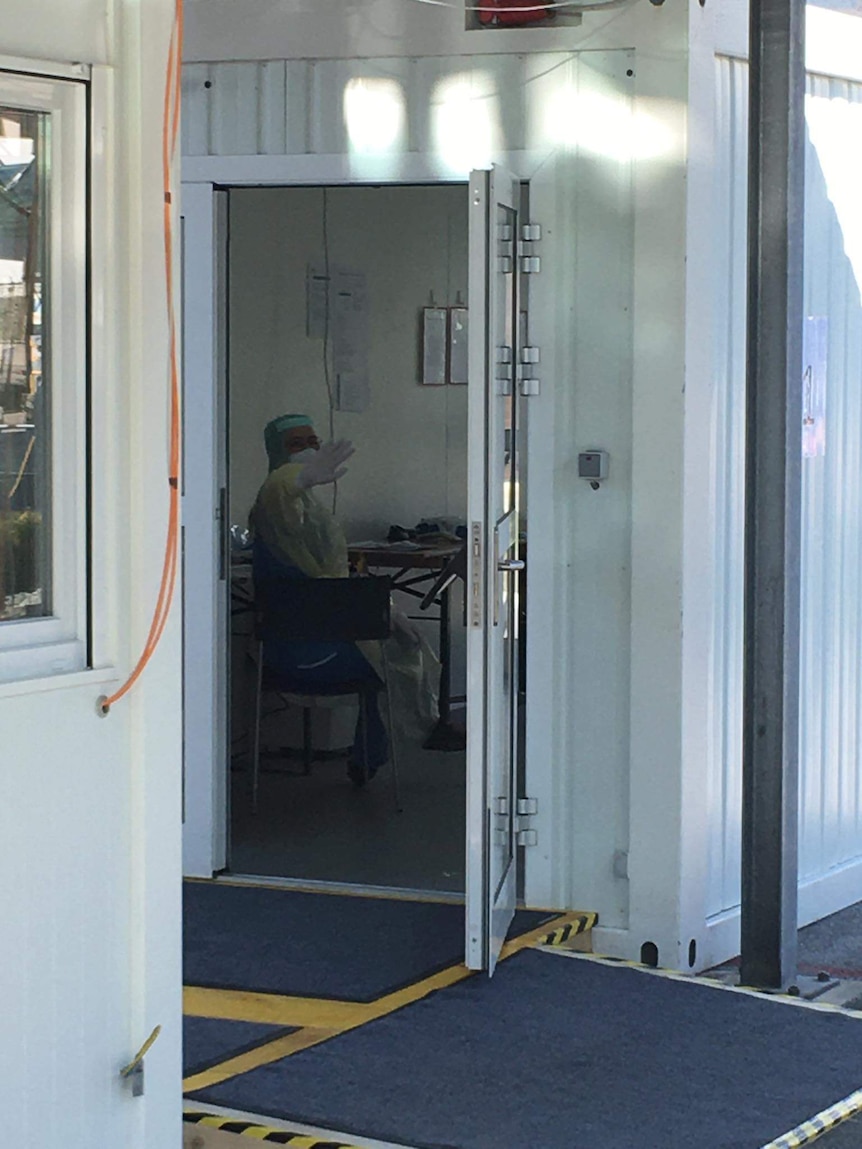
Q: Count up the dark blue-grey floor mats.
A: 3